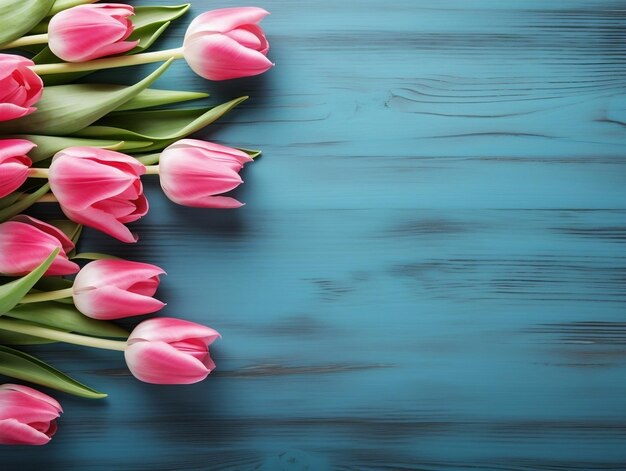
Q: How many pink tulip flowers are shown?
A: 10